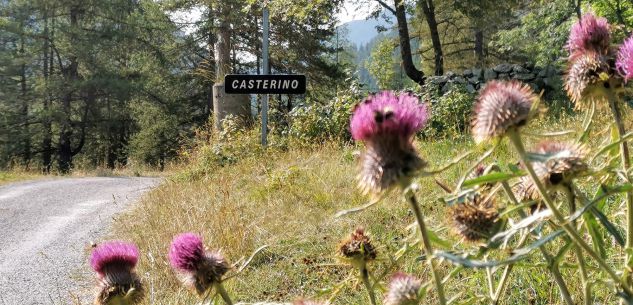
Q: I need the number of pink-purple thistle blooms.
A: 5